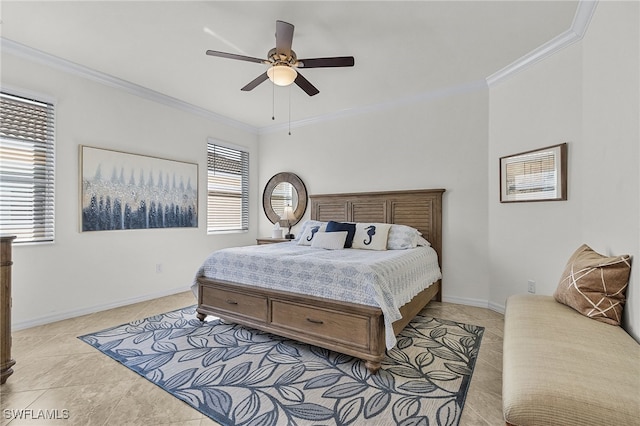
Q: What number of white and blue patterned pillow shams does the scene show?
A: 2